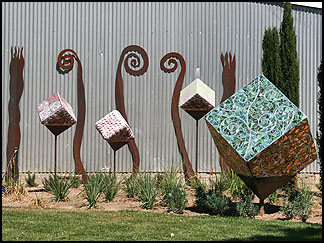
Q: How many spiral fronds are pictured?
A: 3